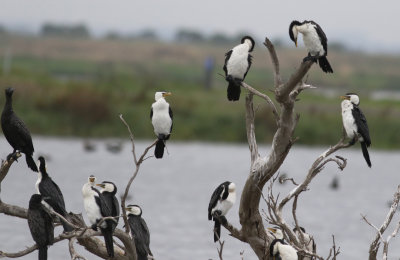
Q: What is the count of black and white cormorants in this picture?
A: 12